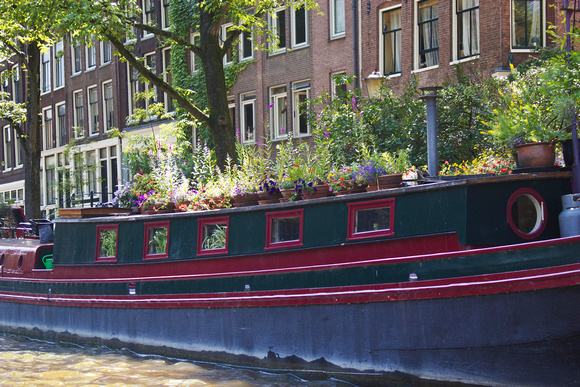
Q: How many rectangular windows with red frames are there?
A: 5